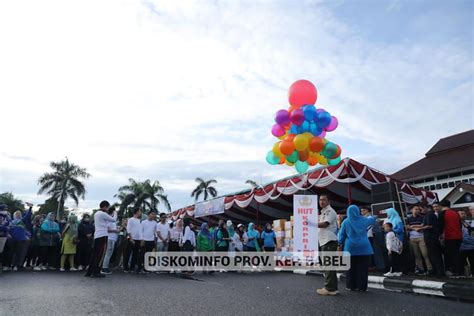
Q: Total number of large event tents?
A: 1